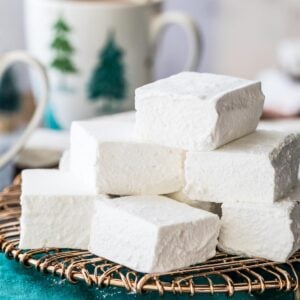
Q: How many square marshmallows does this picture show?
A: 6